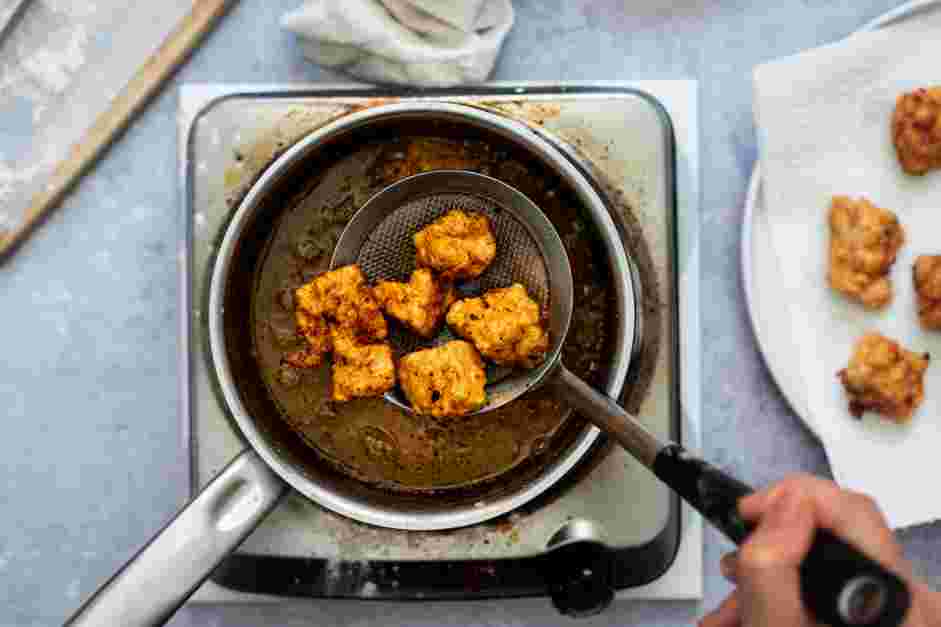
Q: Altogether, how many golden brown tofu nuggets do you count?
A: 10